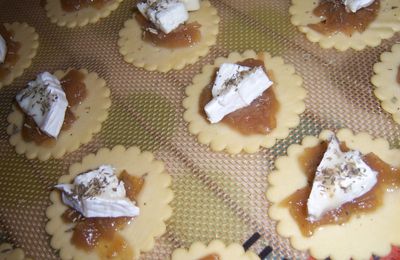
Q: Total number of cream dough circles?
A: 11